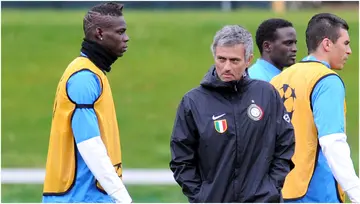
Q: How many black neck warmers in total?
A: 1